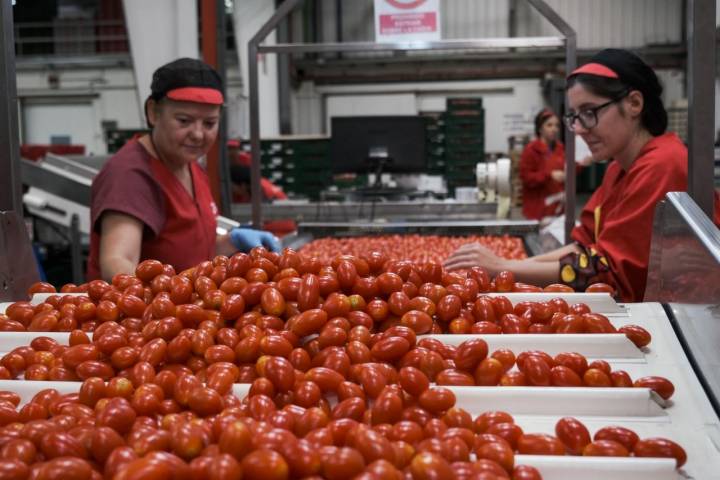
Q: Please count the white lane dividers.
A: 4